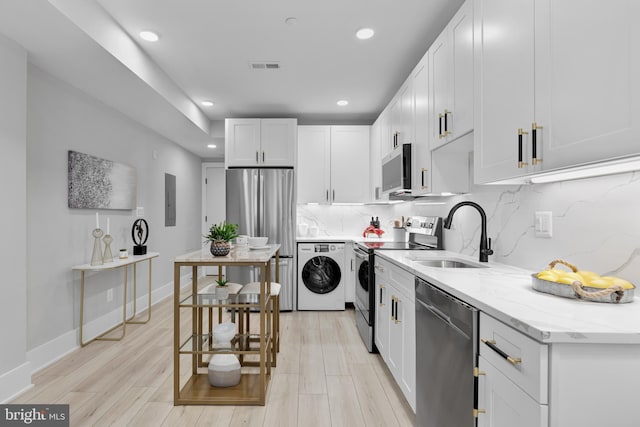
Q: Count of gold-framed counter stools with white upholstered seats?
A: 2